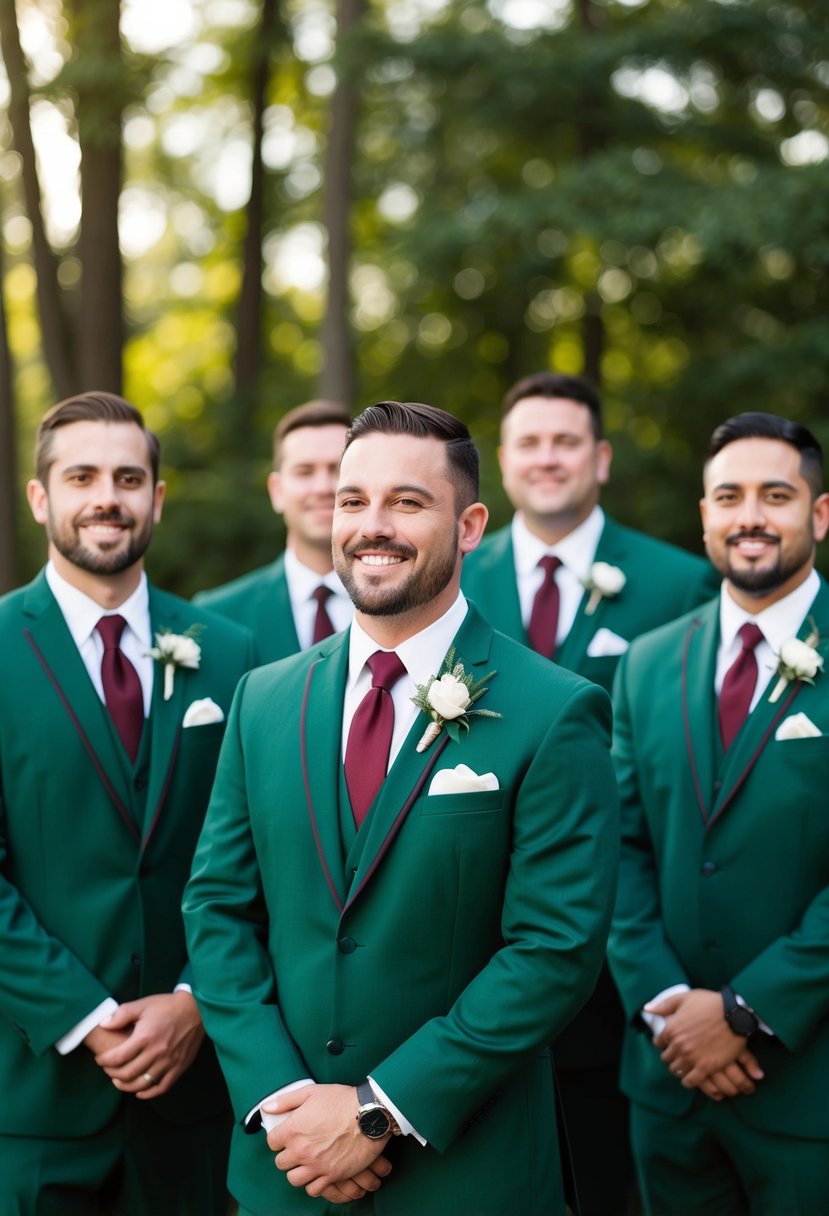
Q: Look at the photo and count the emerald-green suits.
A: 5